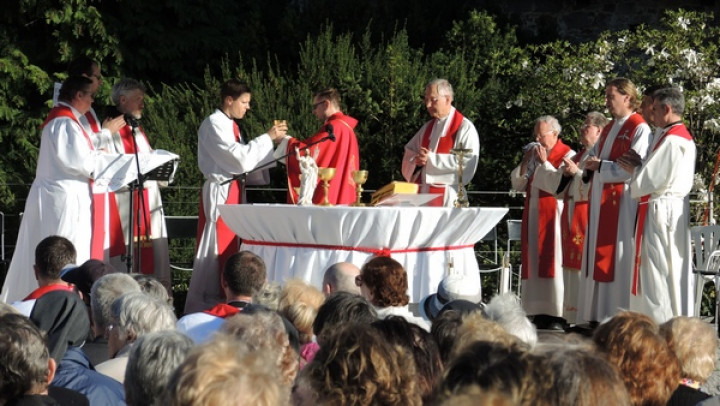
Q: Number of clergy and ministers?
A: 11